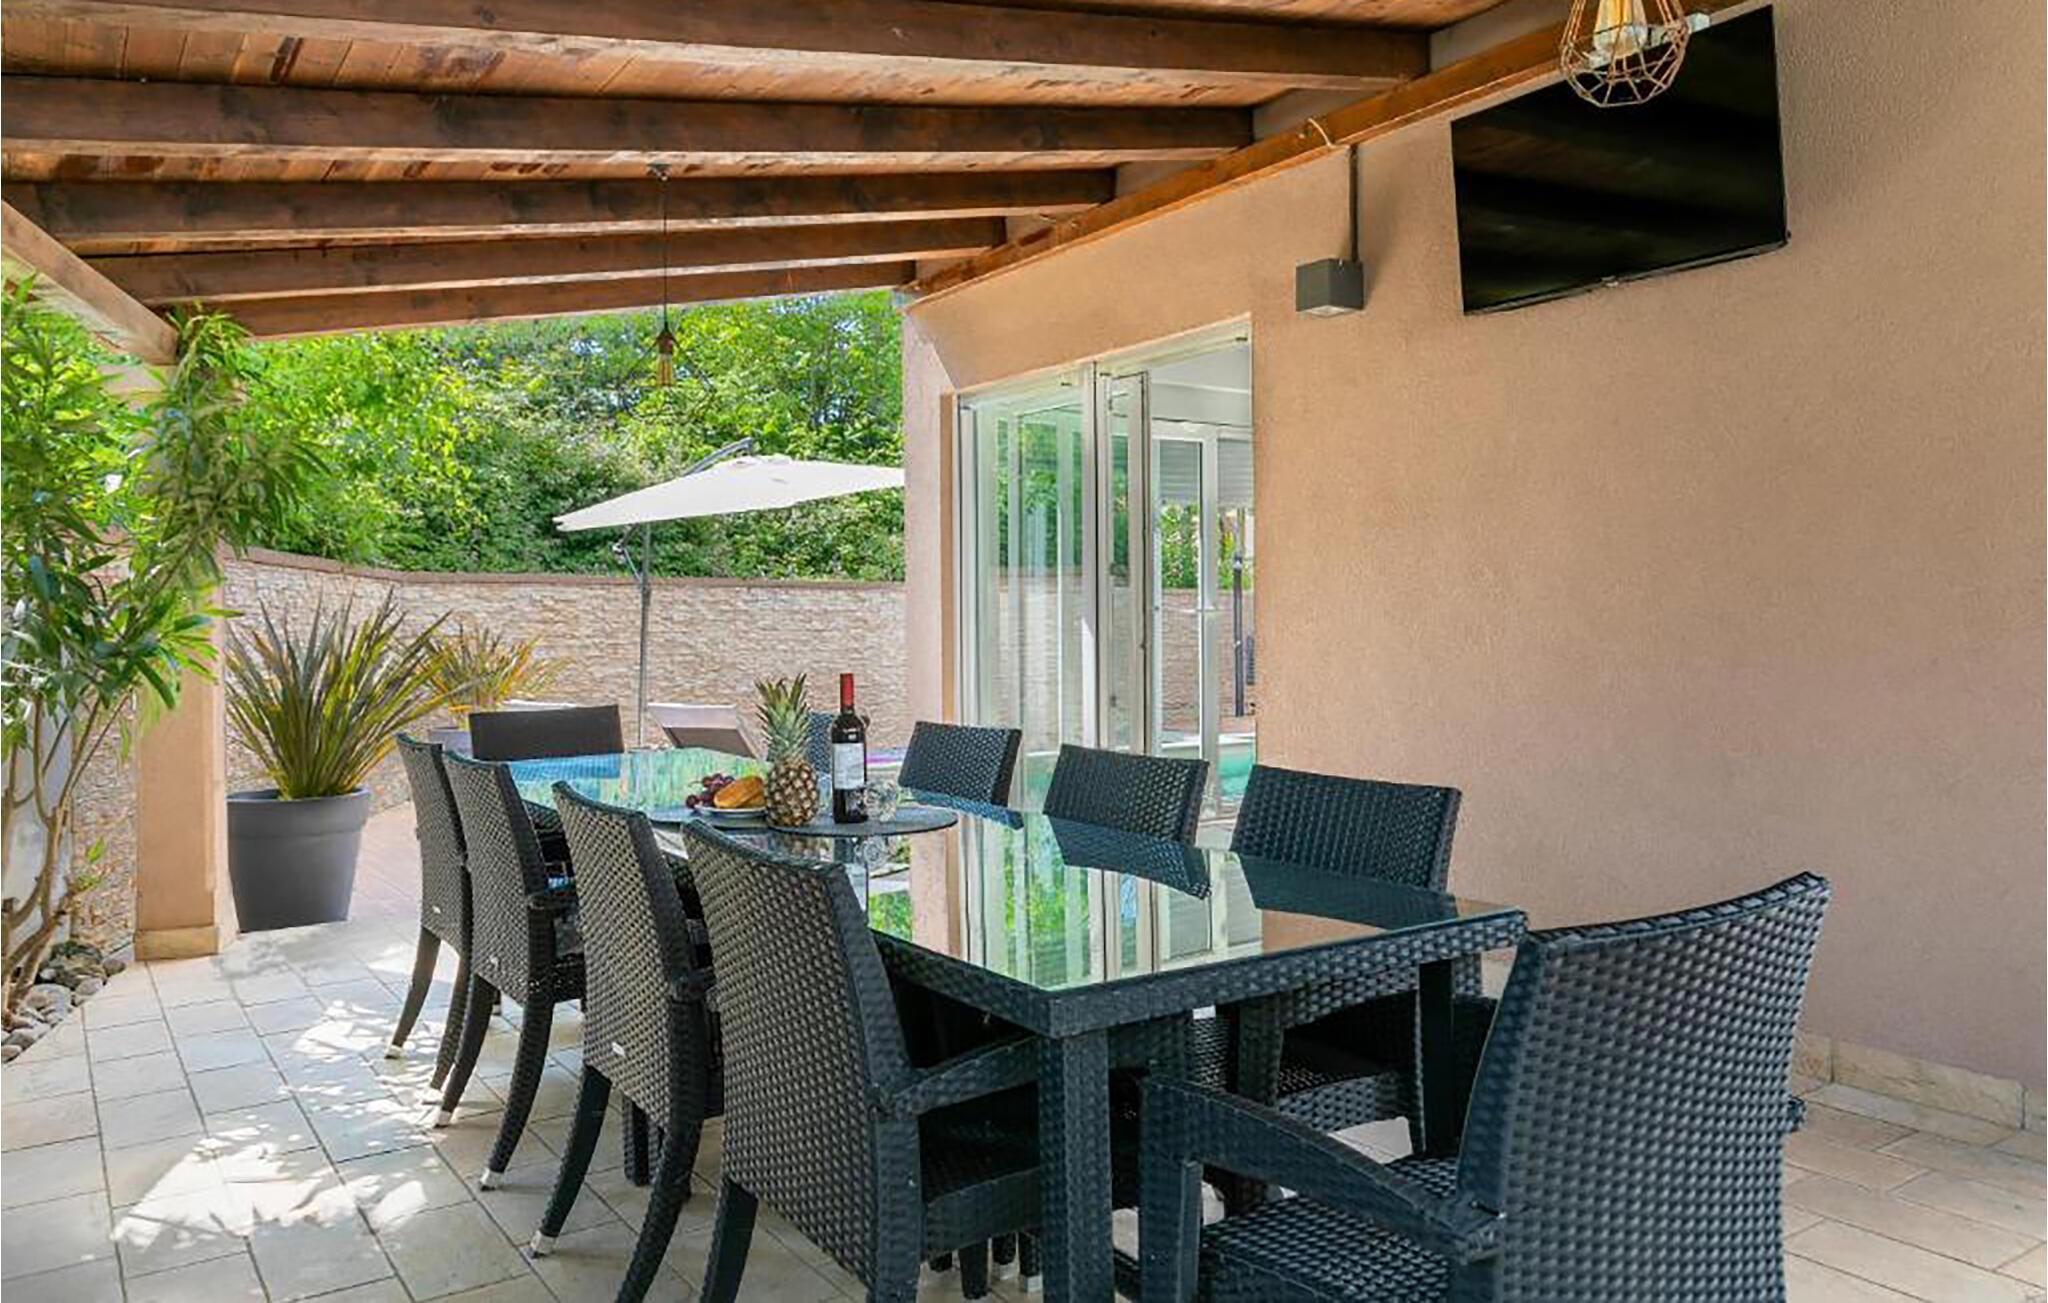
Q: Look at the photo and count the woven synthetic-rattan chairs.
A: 10